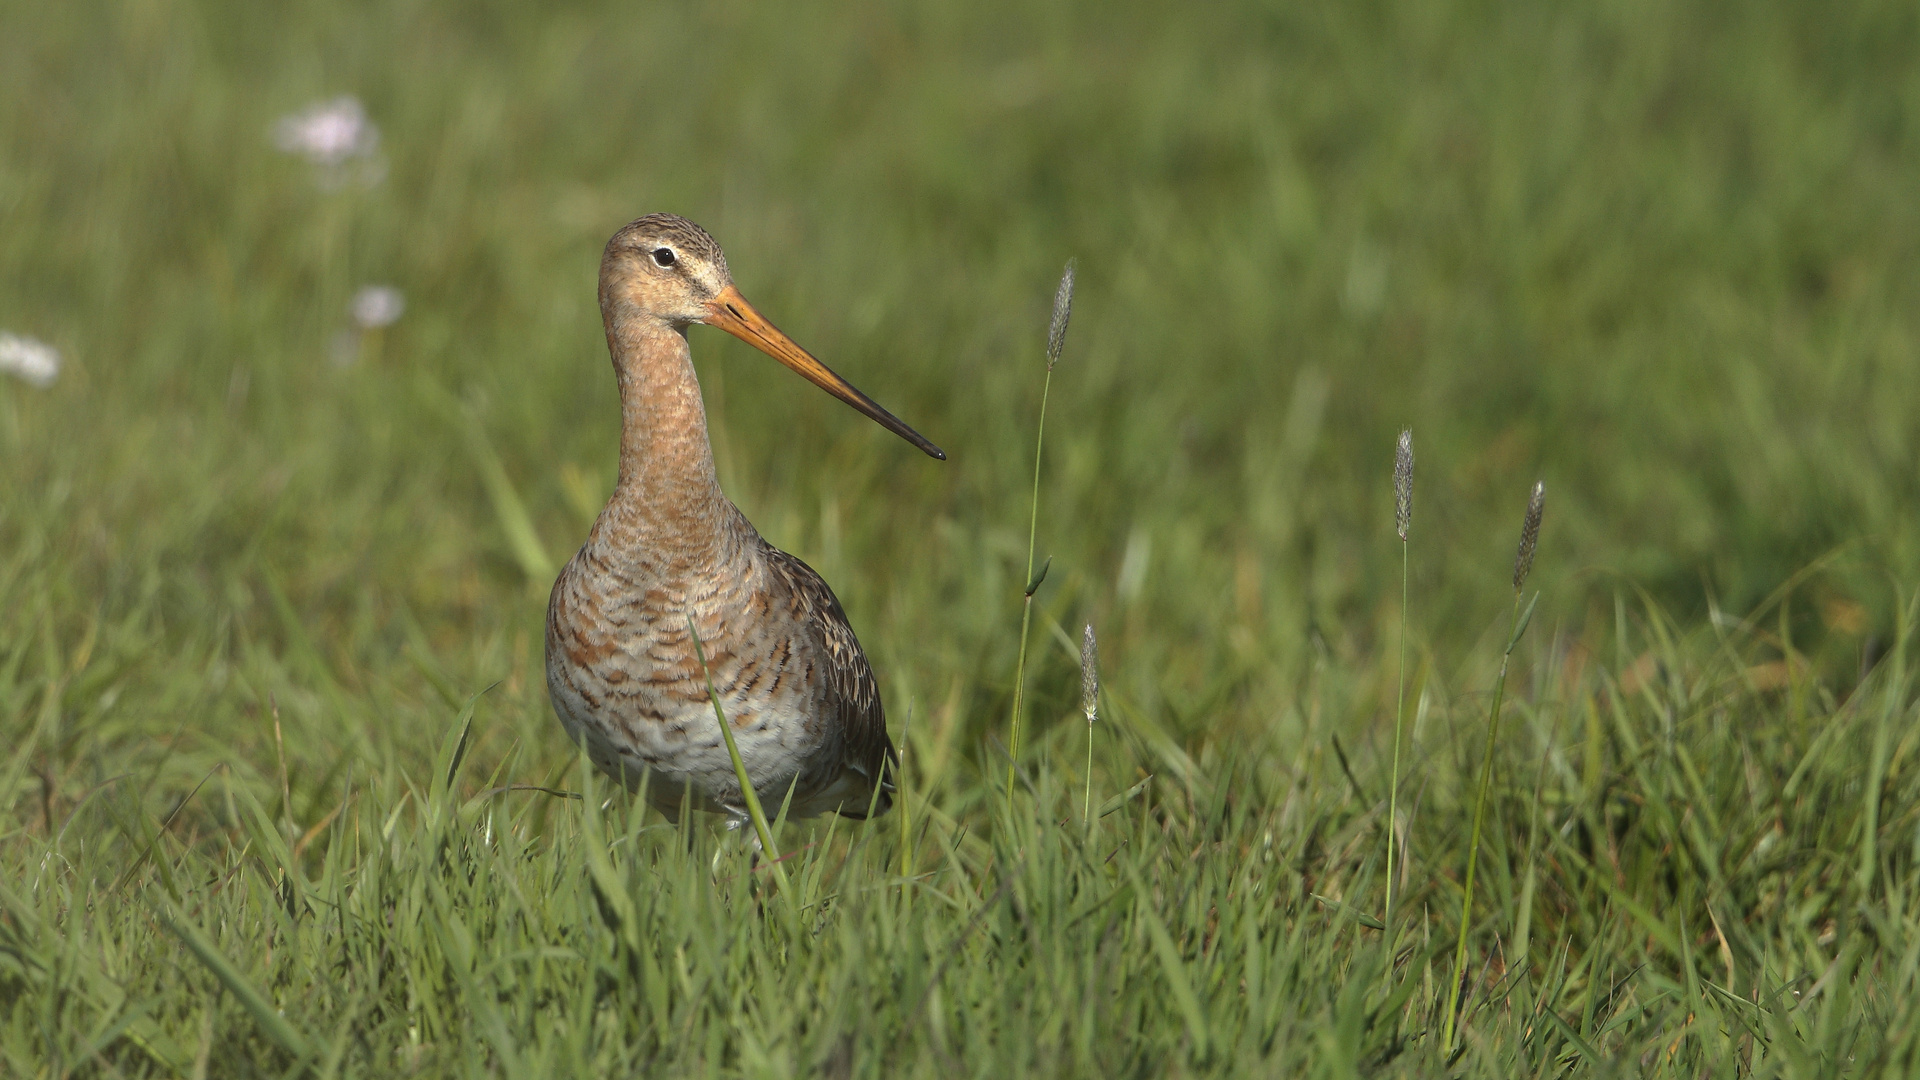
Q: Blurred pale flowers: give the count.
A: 3